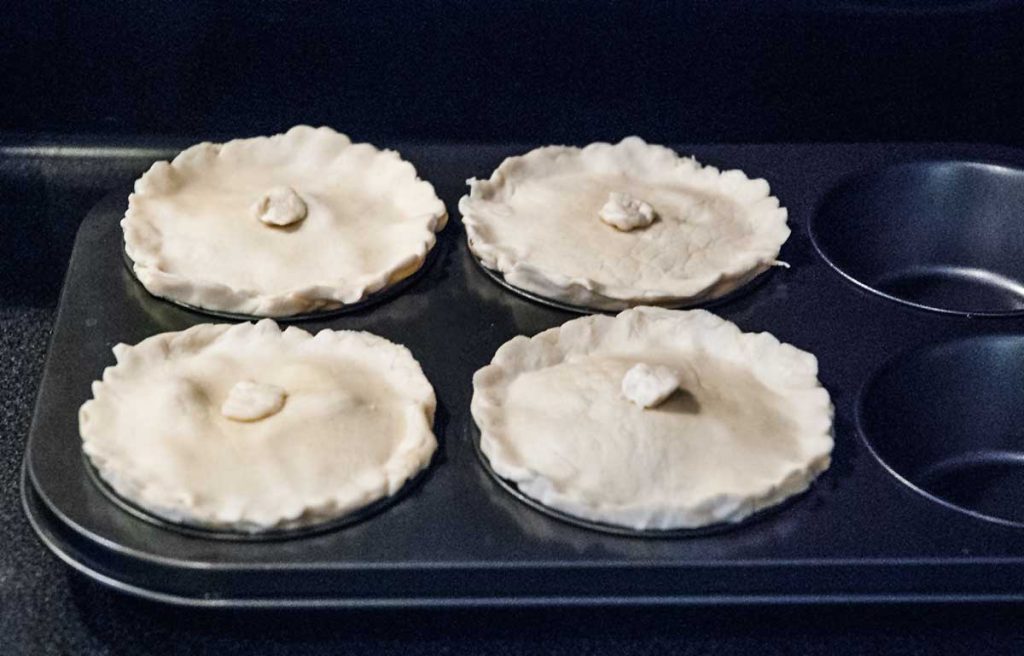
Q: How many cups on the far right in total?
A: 2